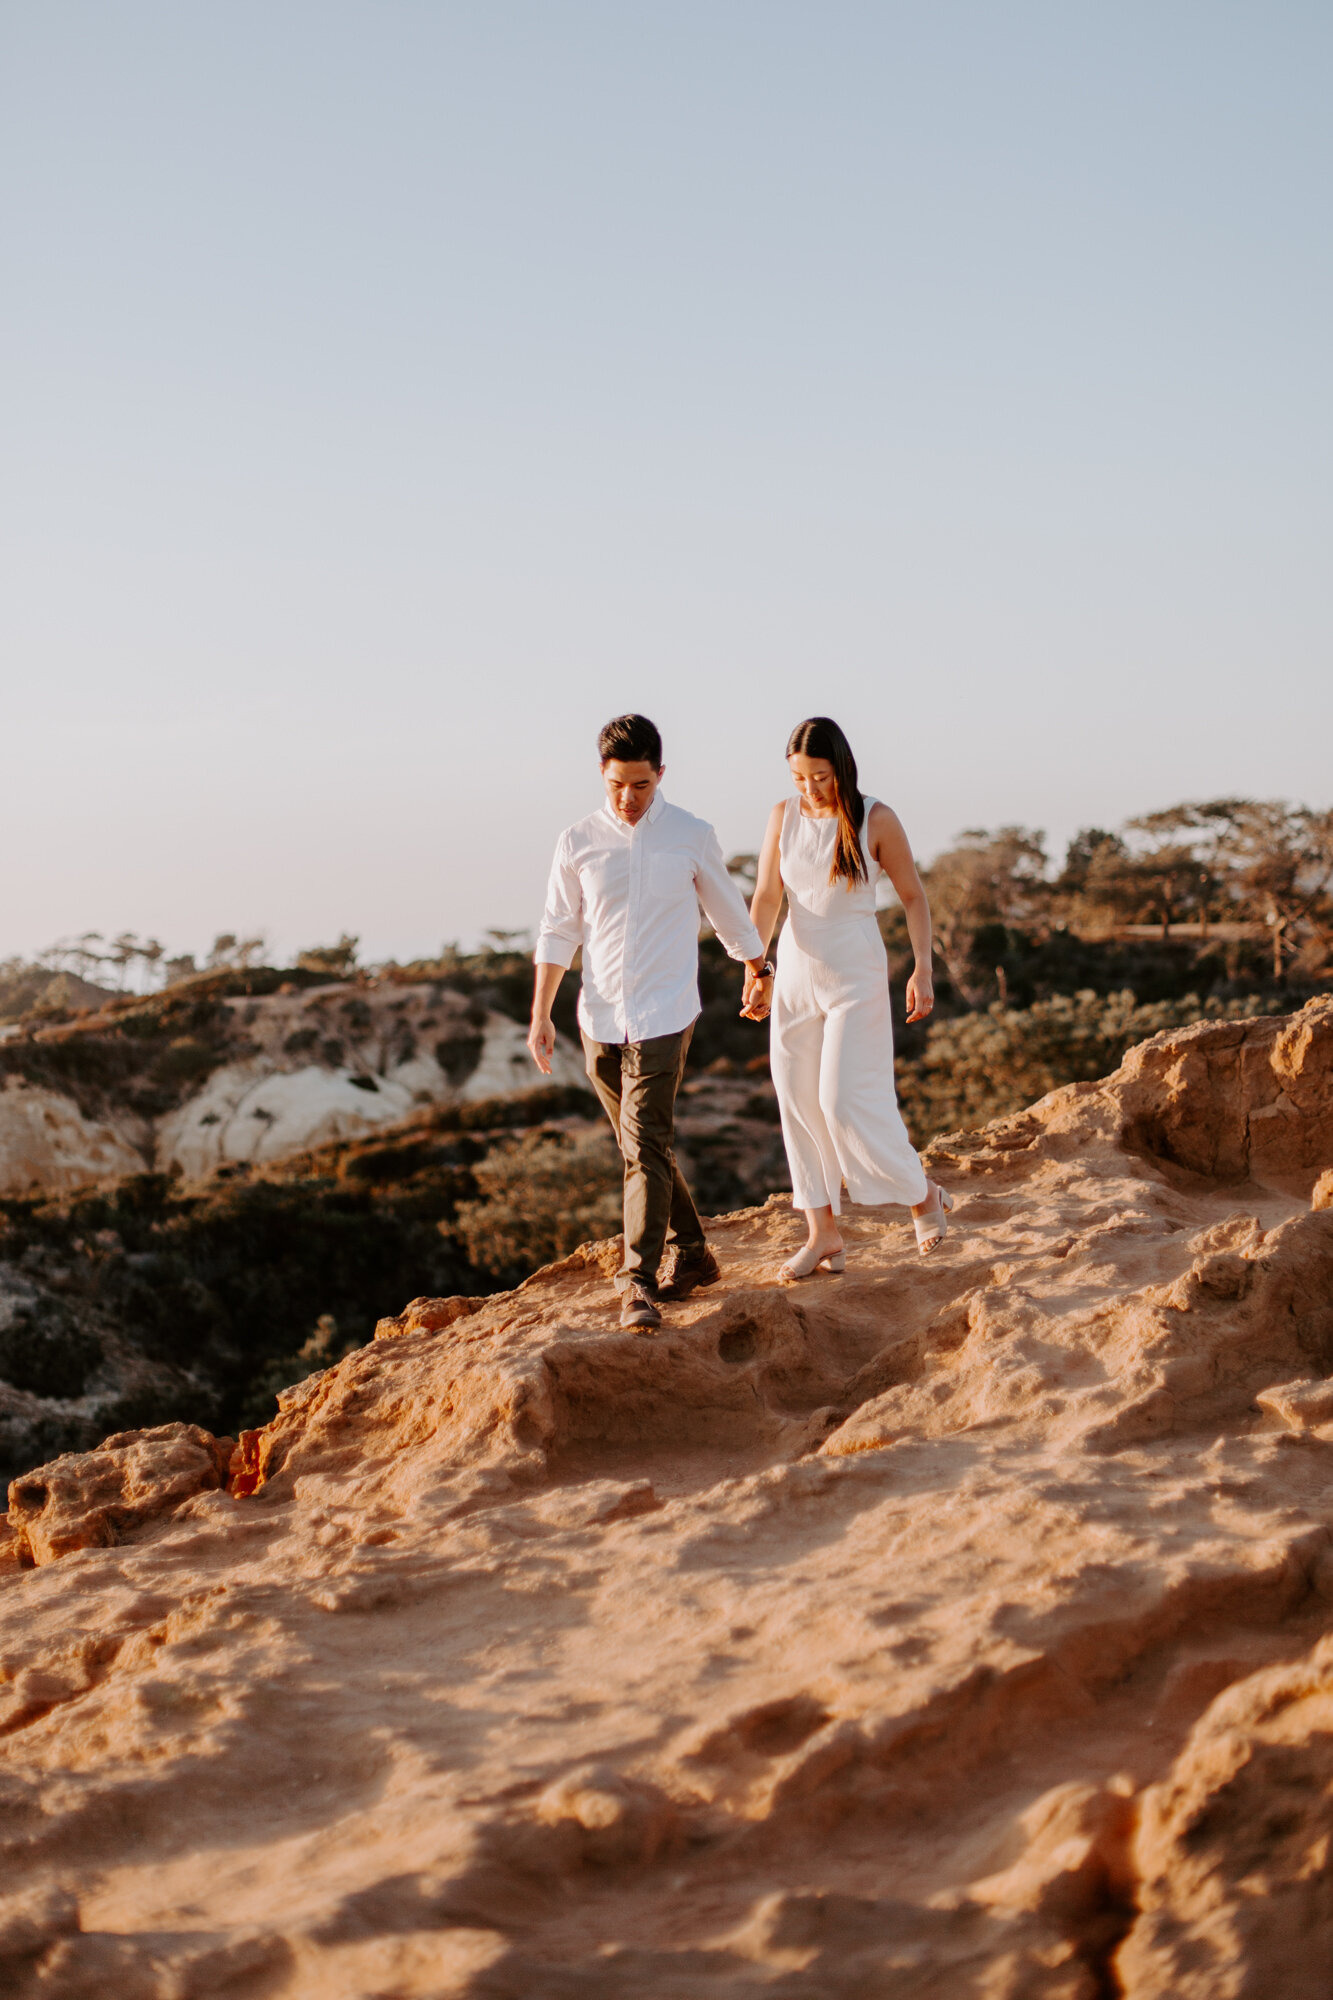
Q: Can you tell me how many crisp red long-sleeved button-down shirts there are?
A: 0